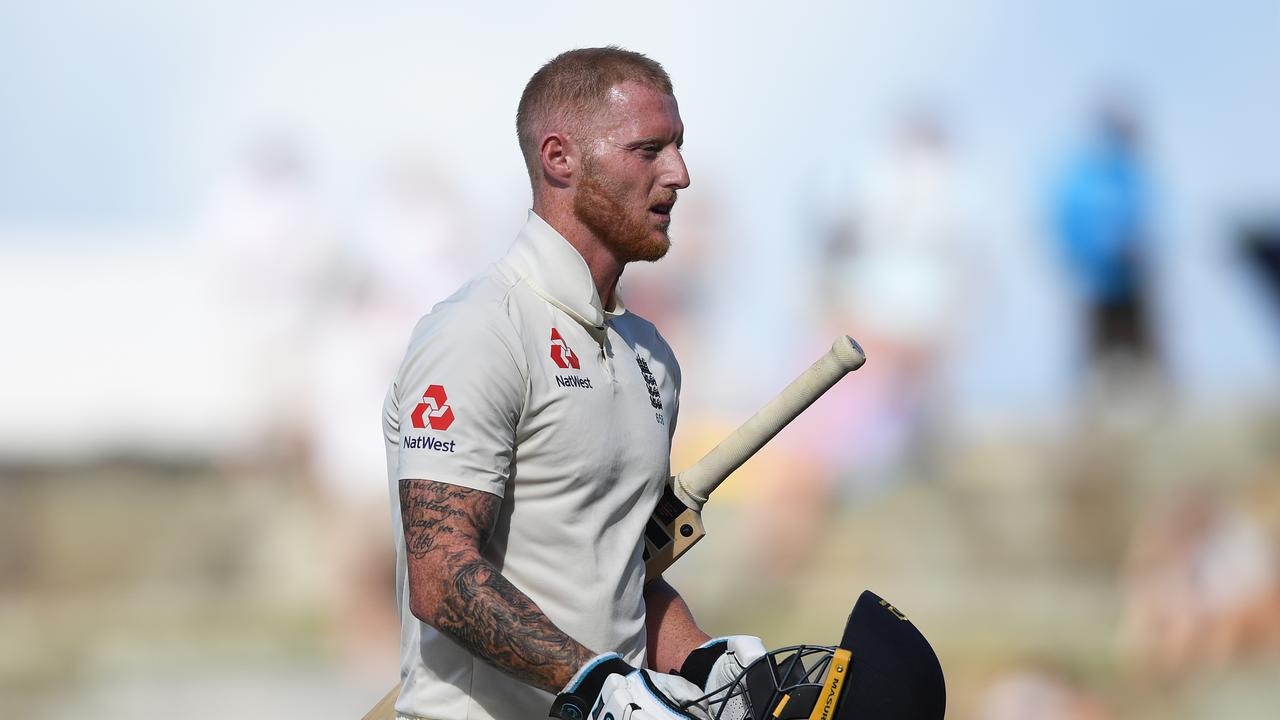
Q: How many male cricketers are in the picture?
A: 1